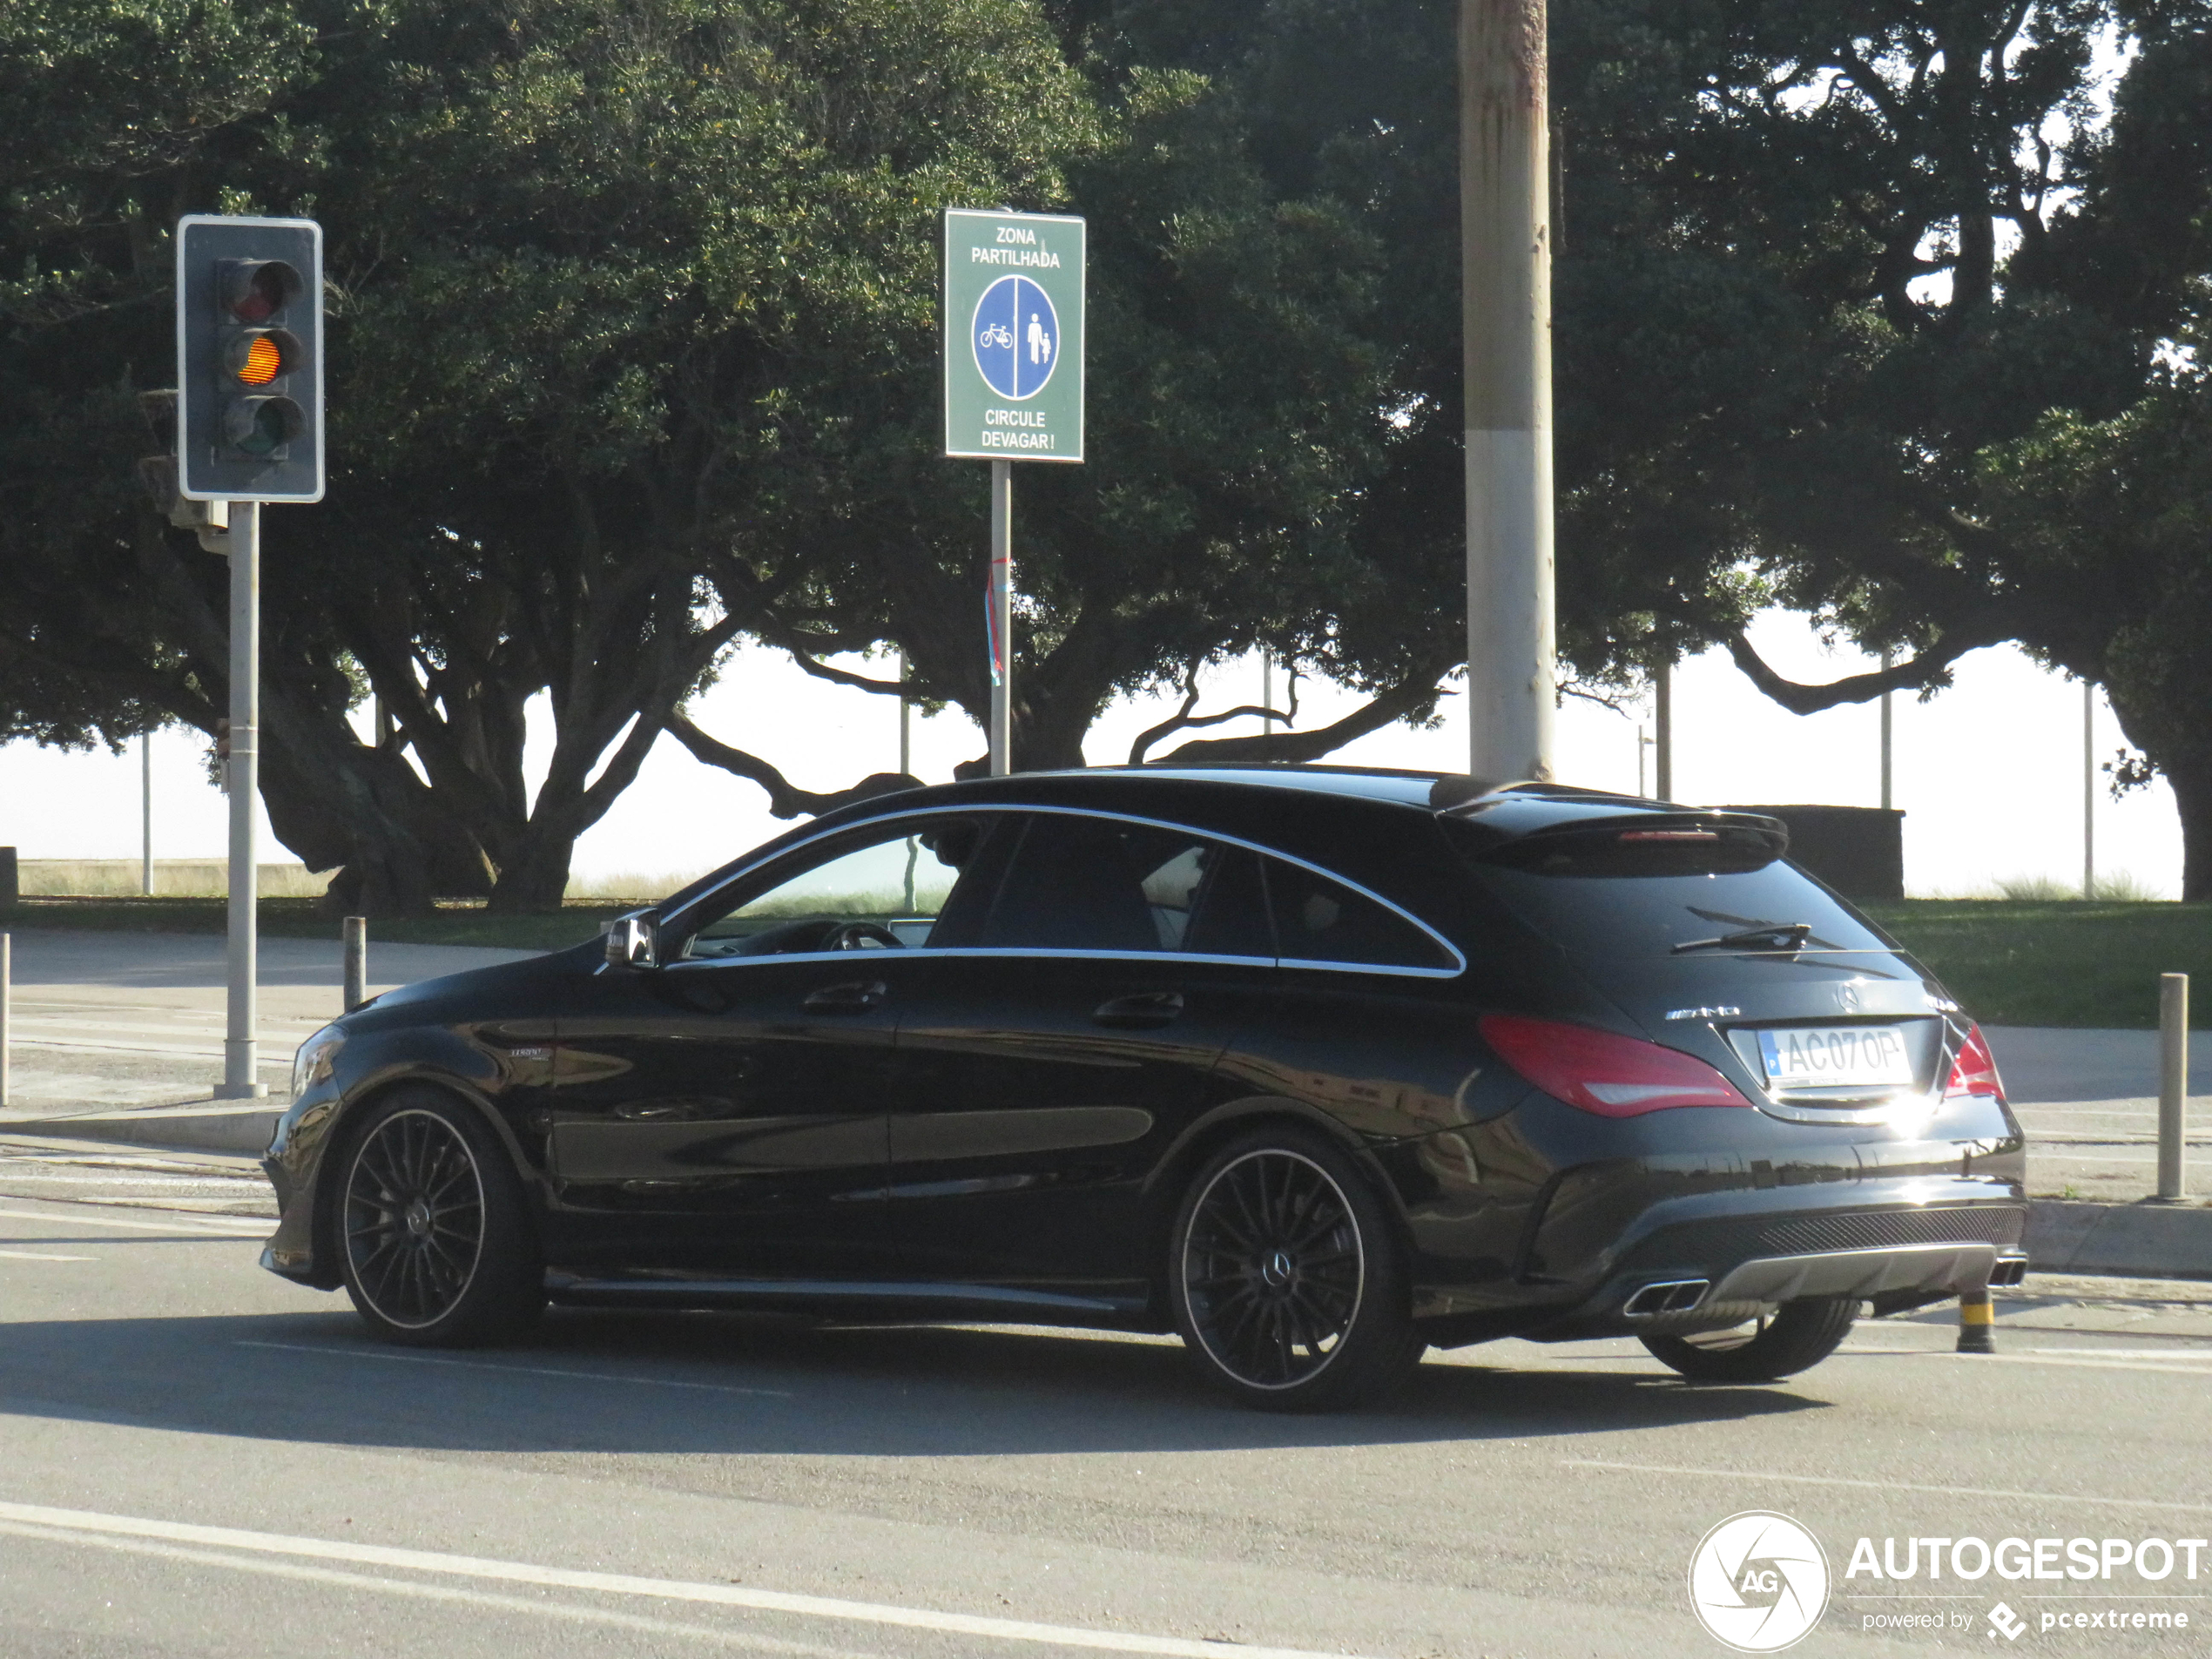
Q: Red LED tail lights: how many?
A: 2